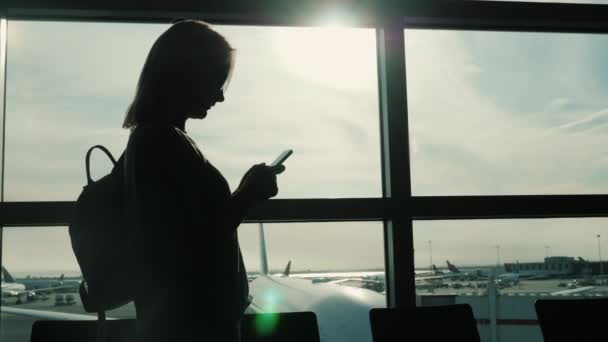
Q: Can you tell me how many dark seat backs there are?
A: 4